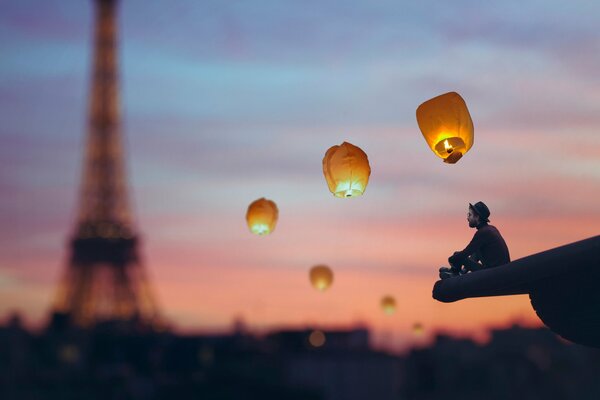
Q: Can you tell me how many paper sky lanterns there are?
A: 6